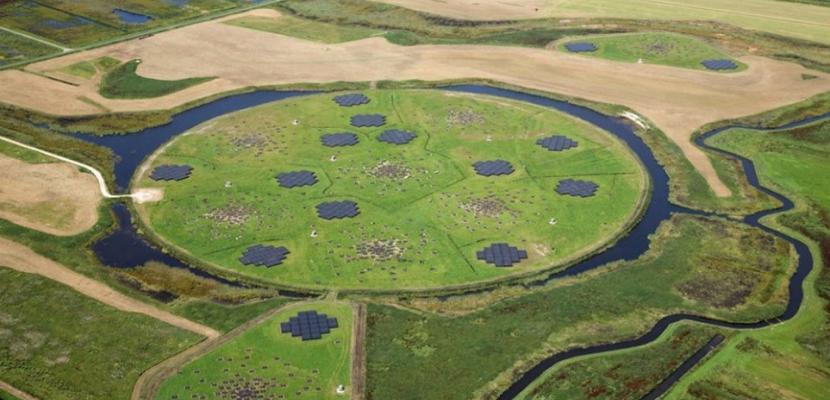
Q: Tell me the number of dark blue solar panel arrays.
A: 15